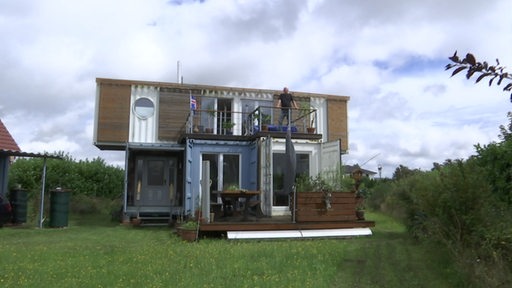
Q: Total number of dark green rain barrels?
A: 2